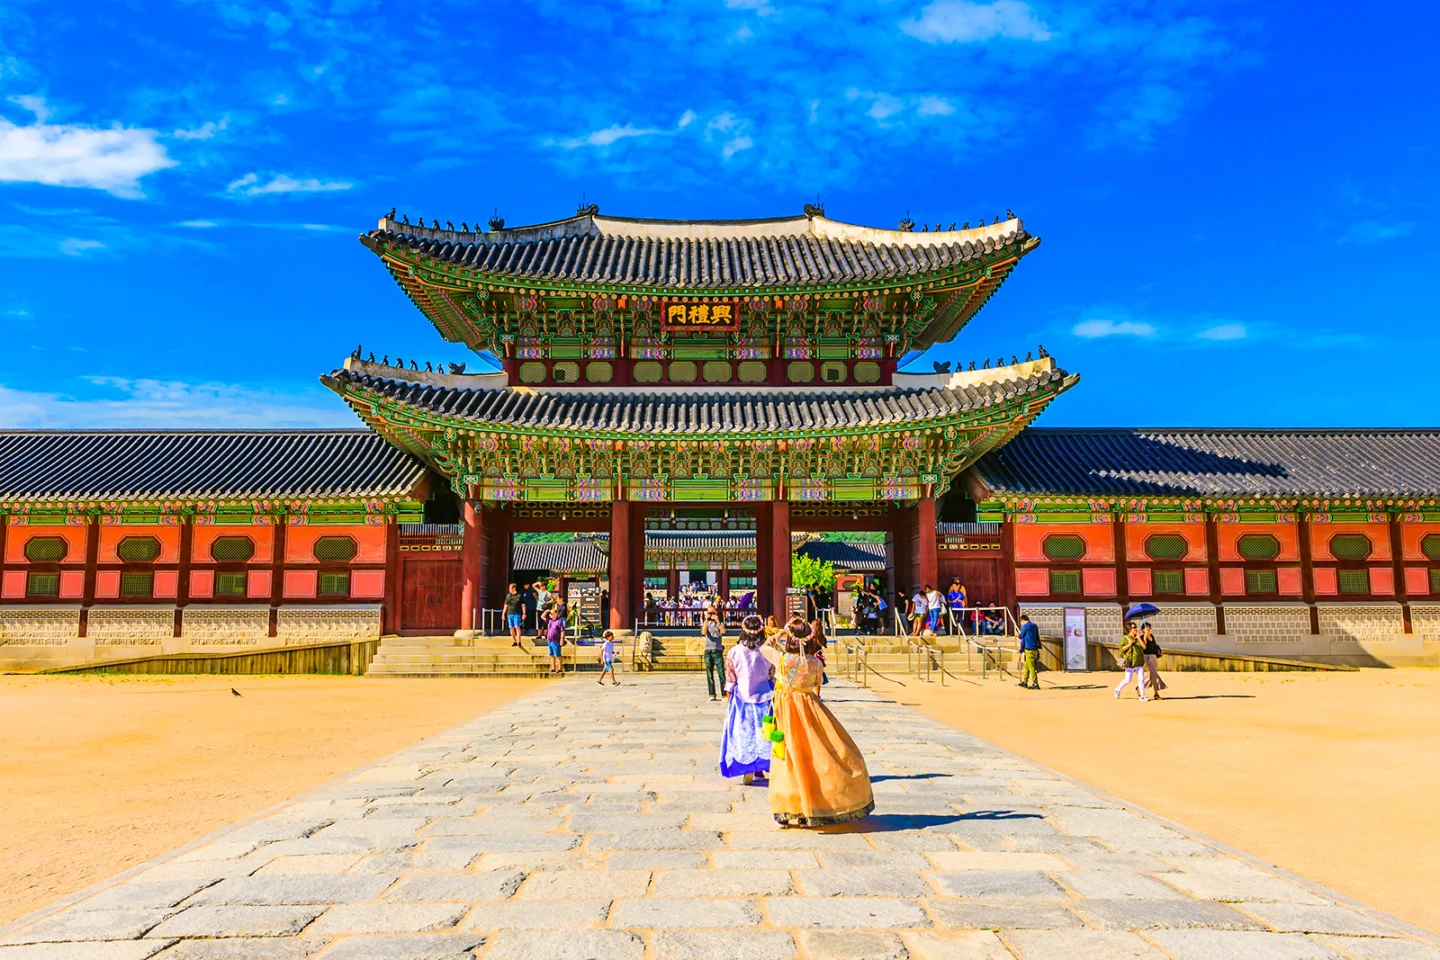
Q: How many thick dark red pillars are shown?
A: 4